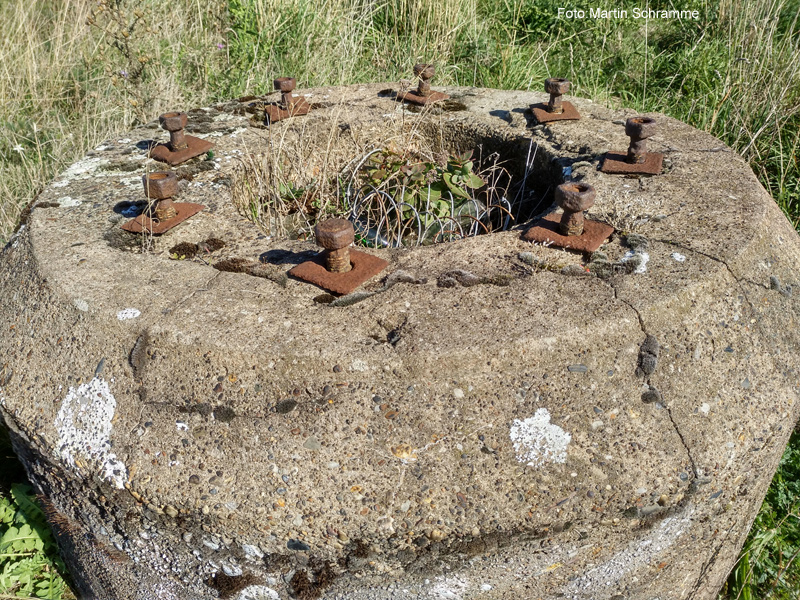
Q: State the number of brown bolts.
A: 8